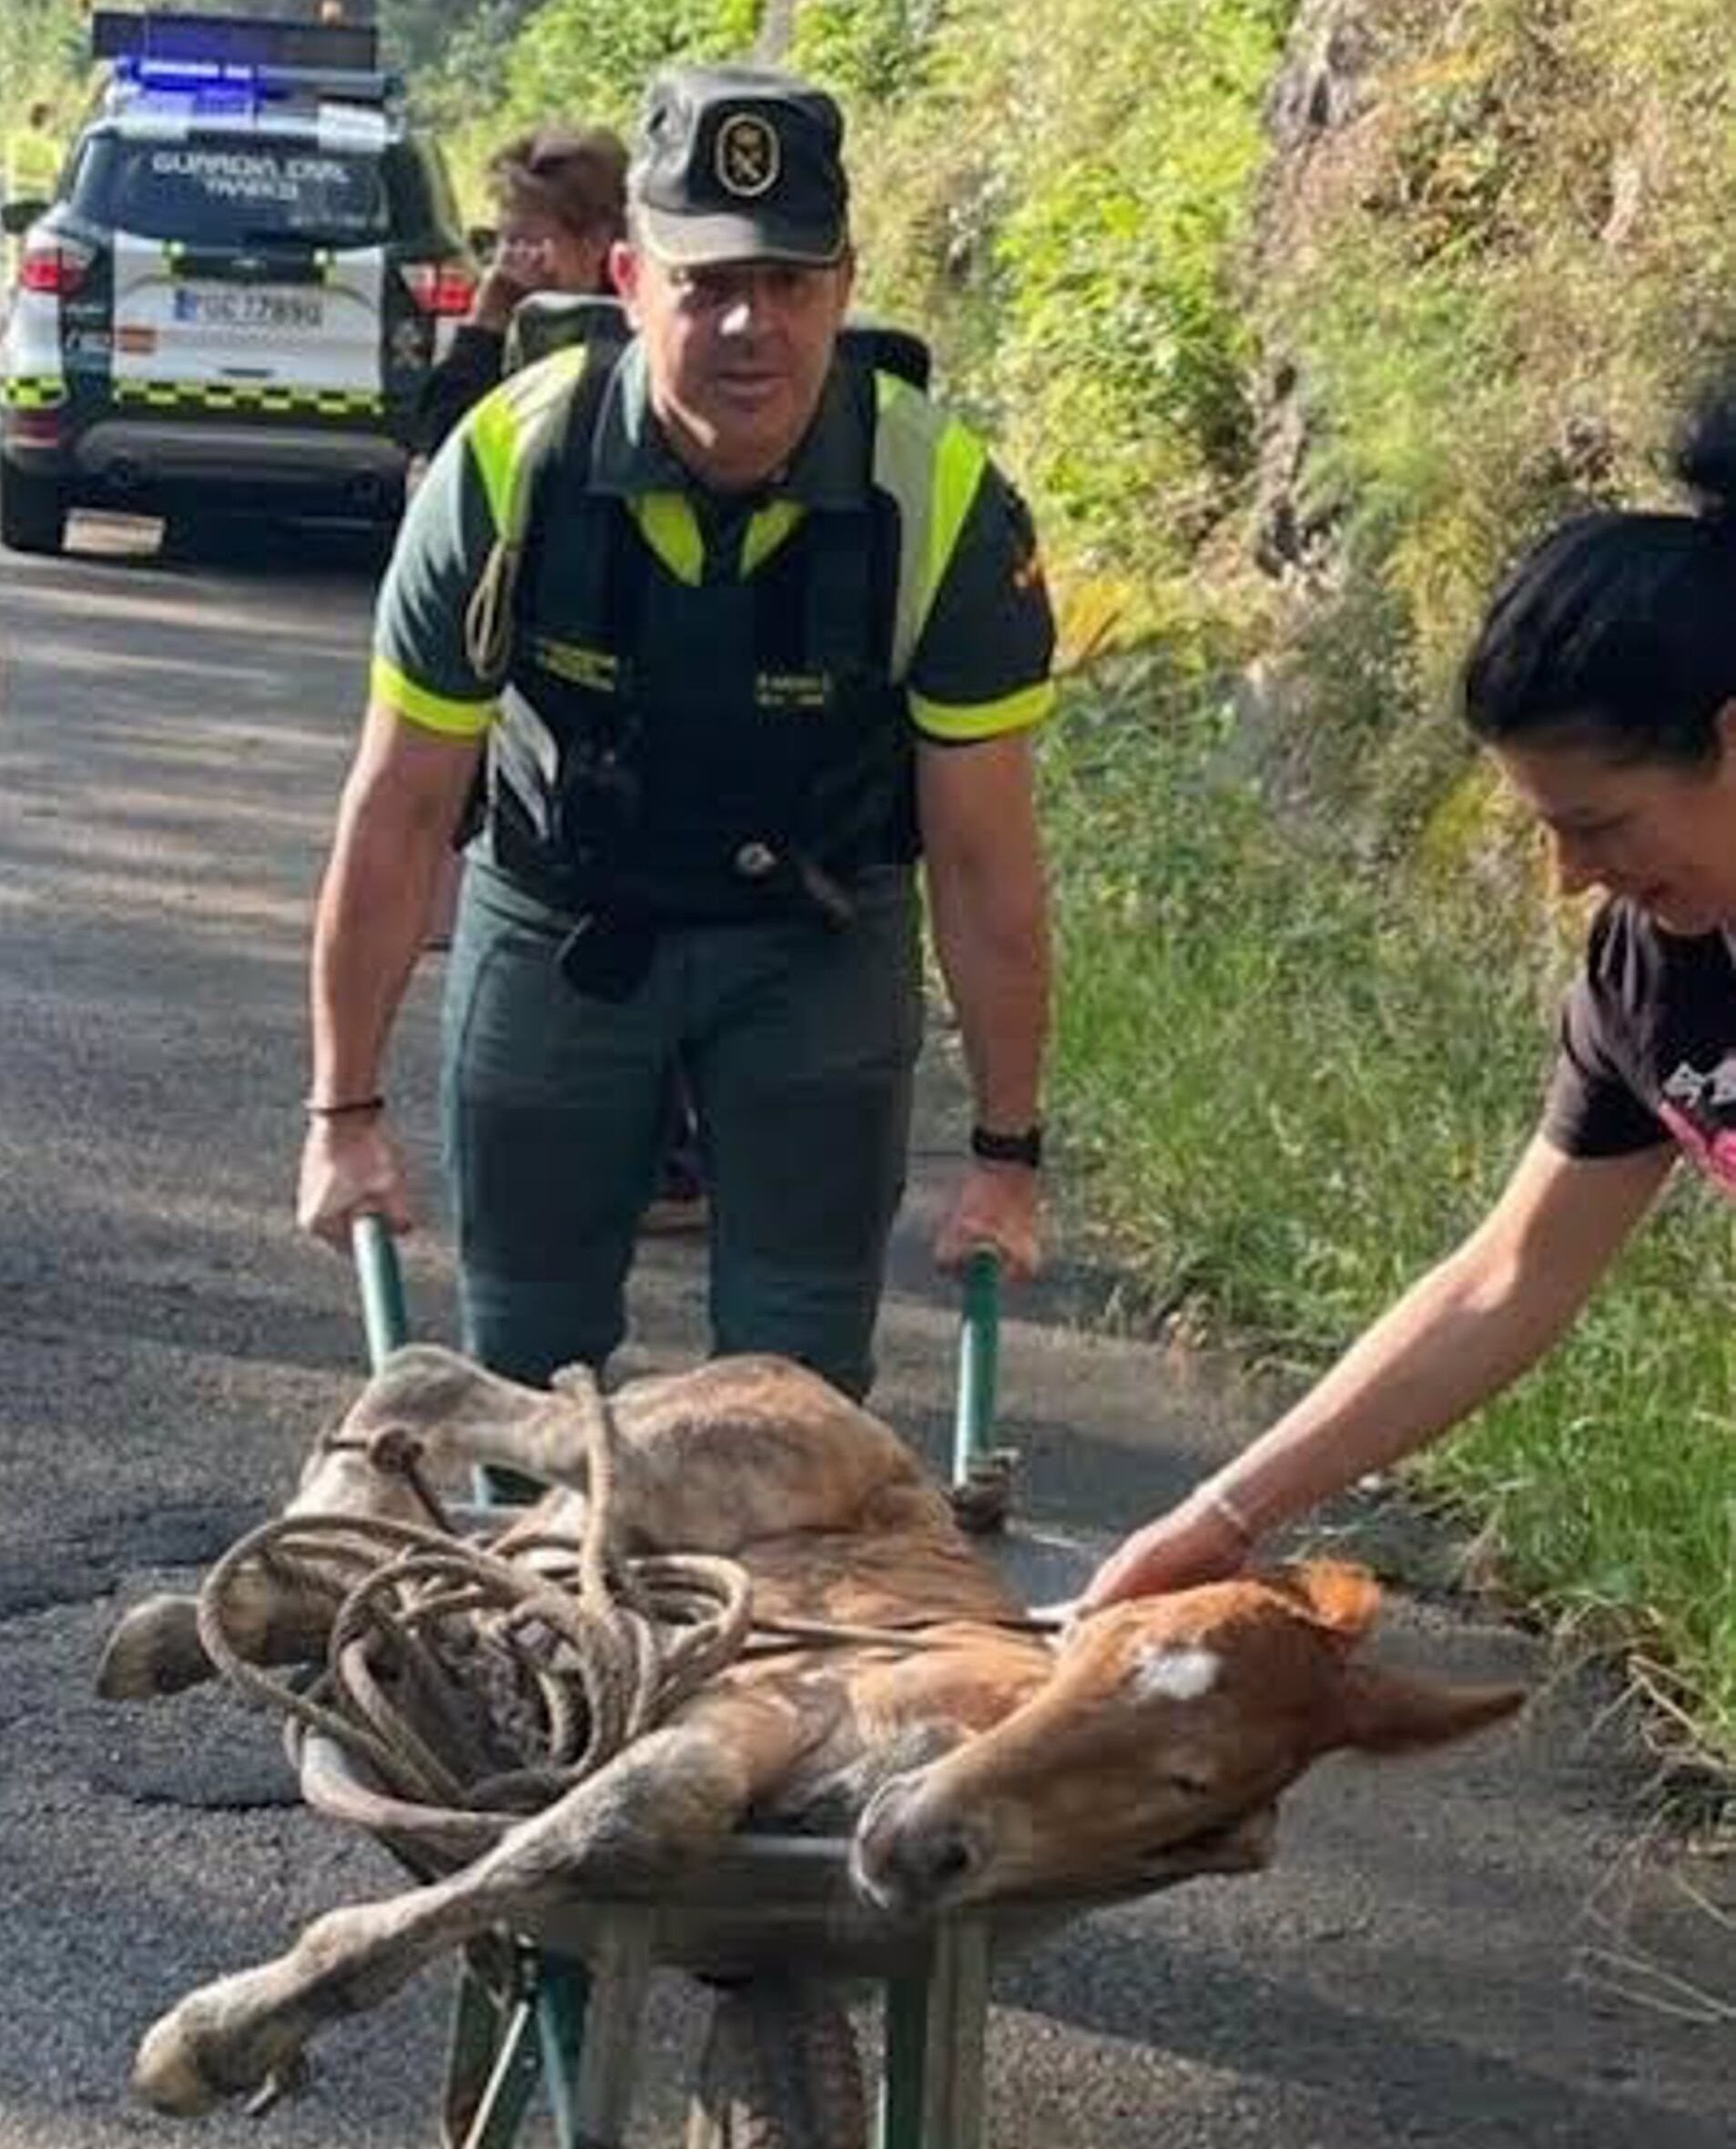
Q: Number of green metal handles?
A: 2